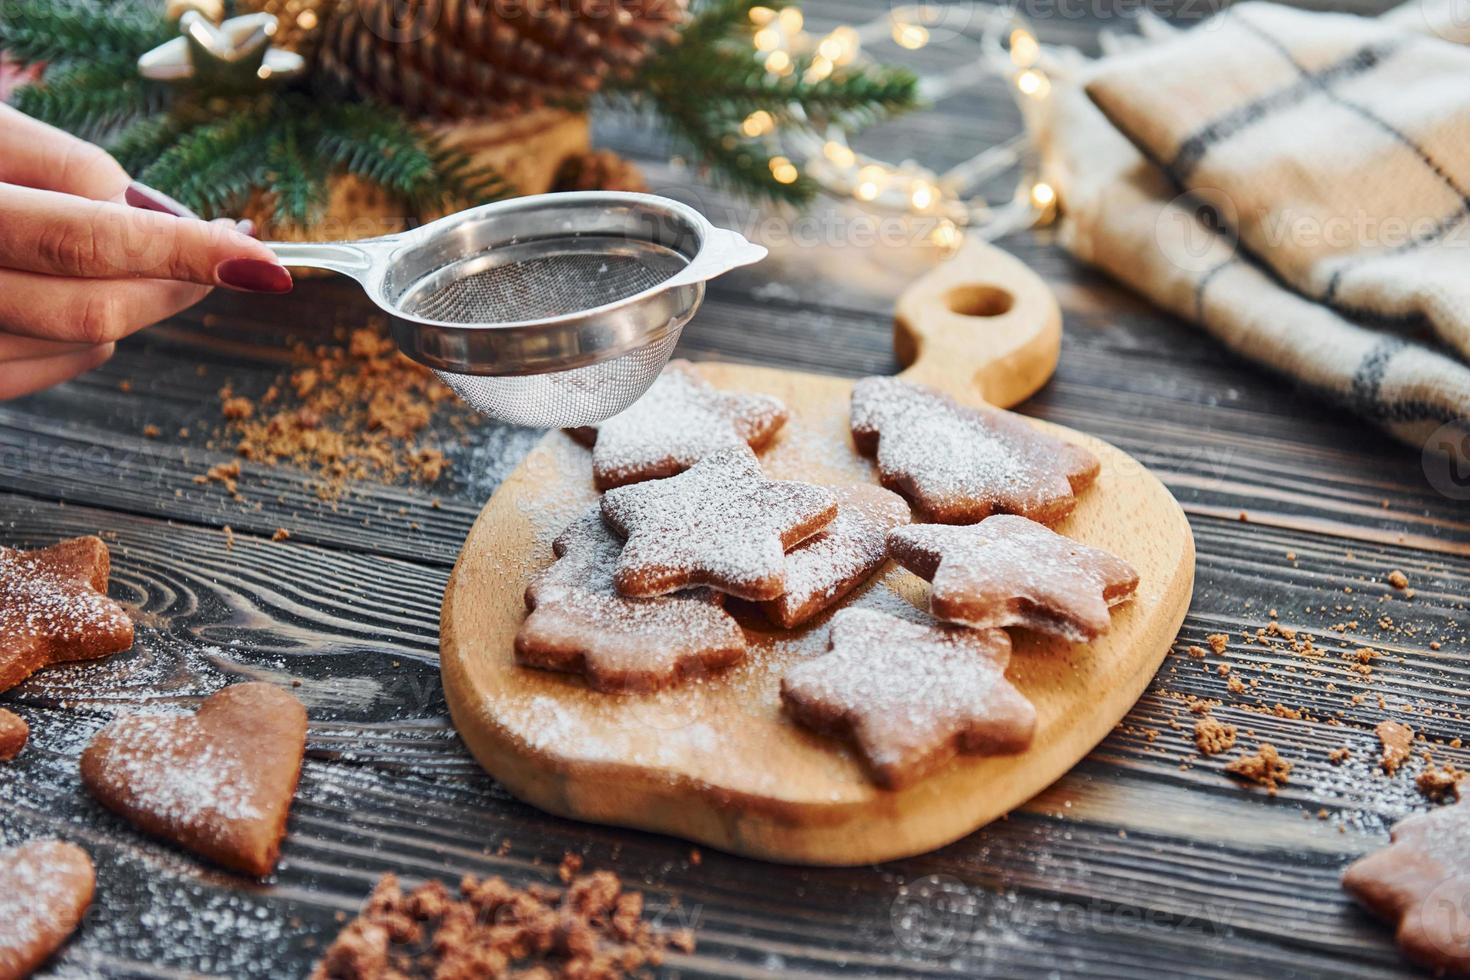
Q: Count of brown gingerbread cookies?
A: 12